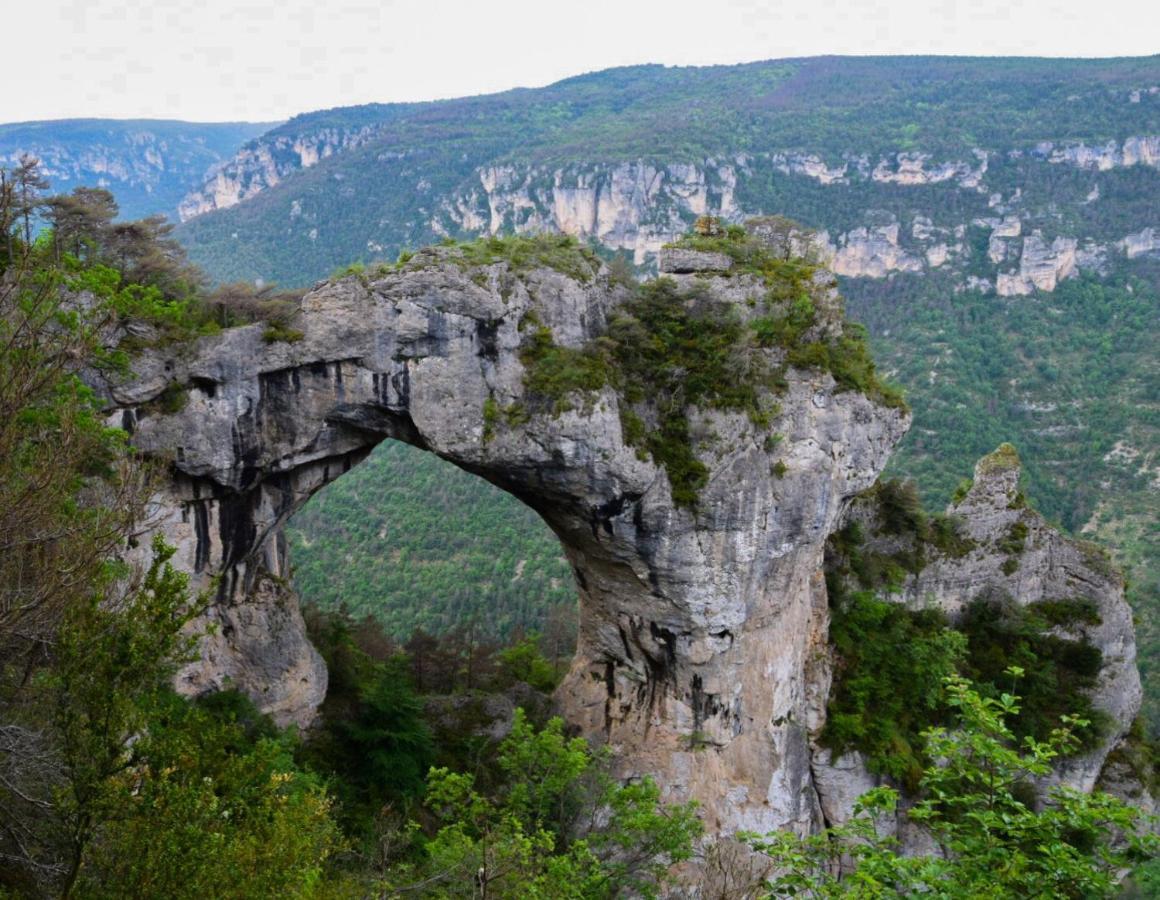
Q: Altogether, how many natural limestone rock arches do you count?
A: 1